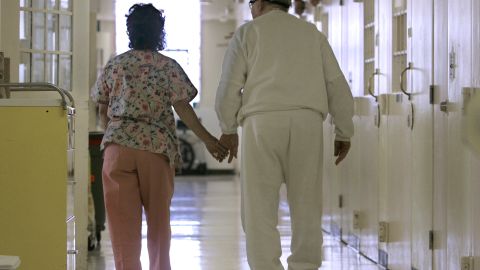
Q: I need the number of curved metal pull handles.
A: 2